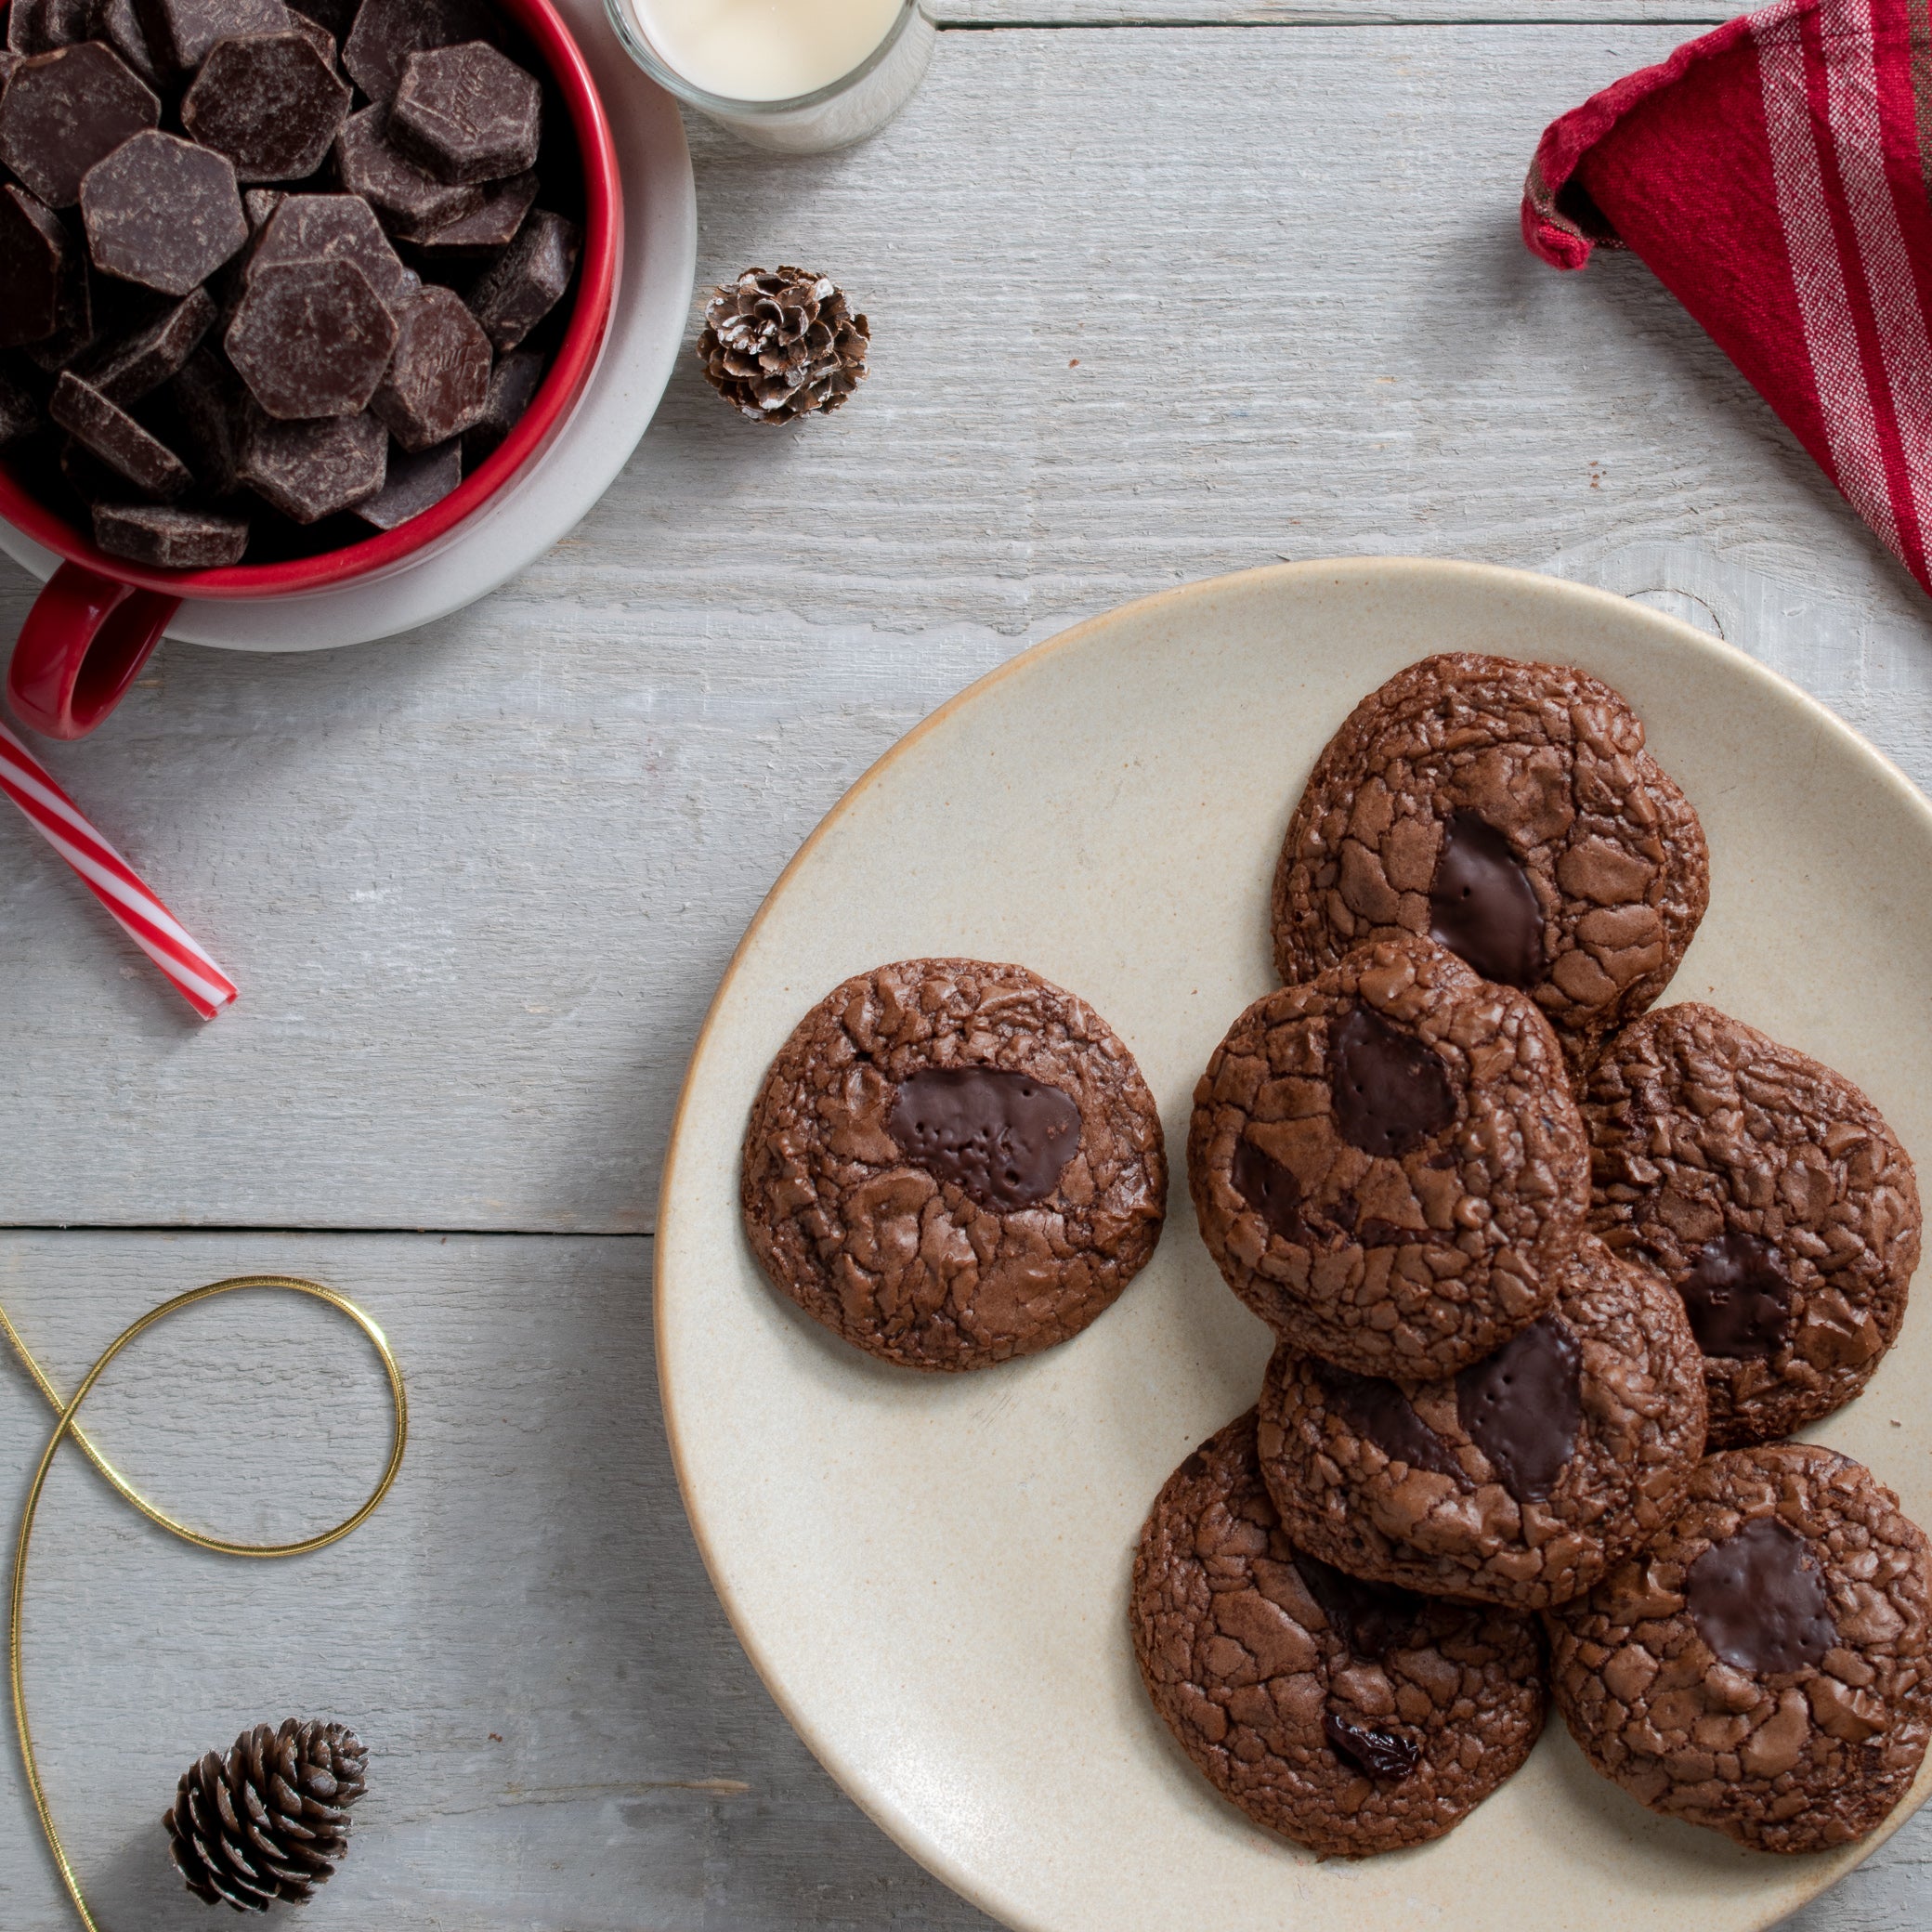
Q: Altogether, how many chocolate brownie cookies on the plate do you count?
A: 7